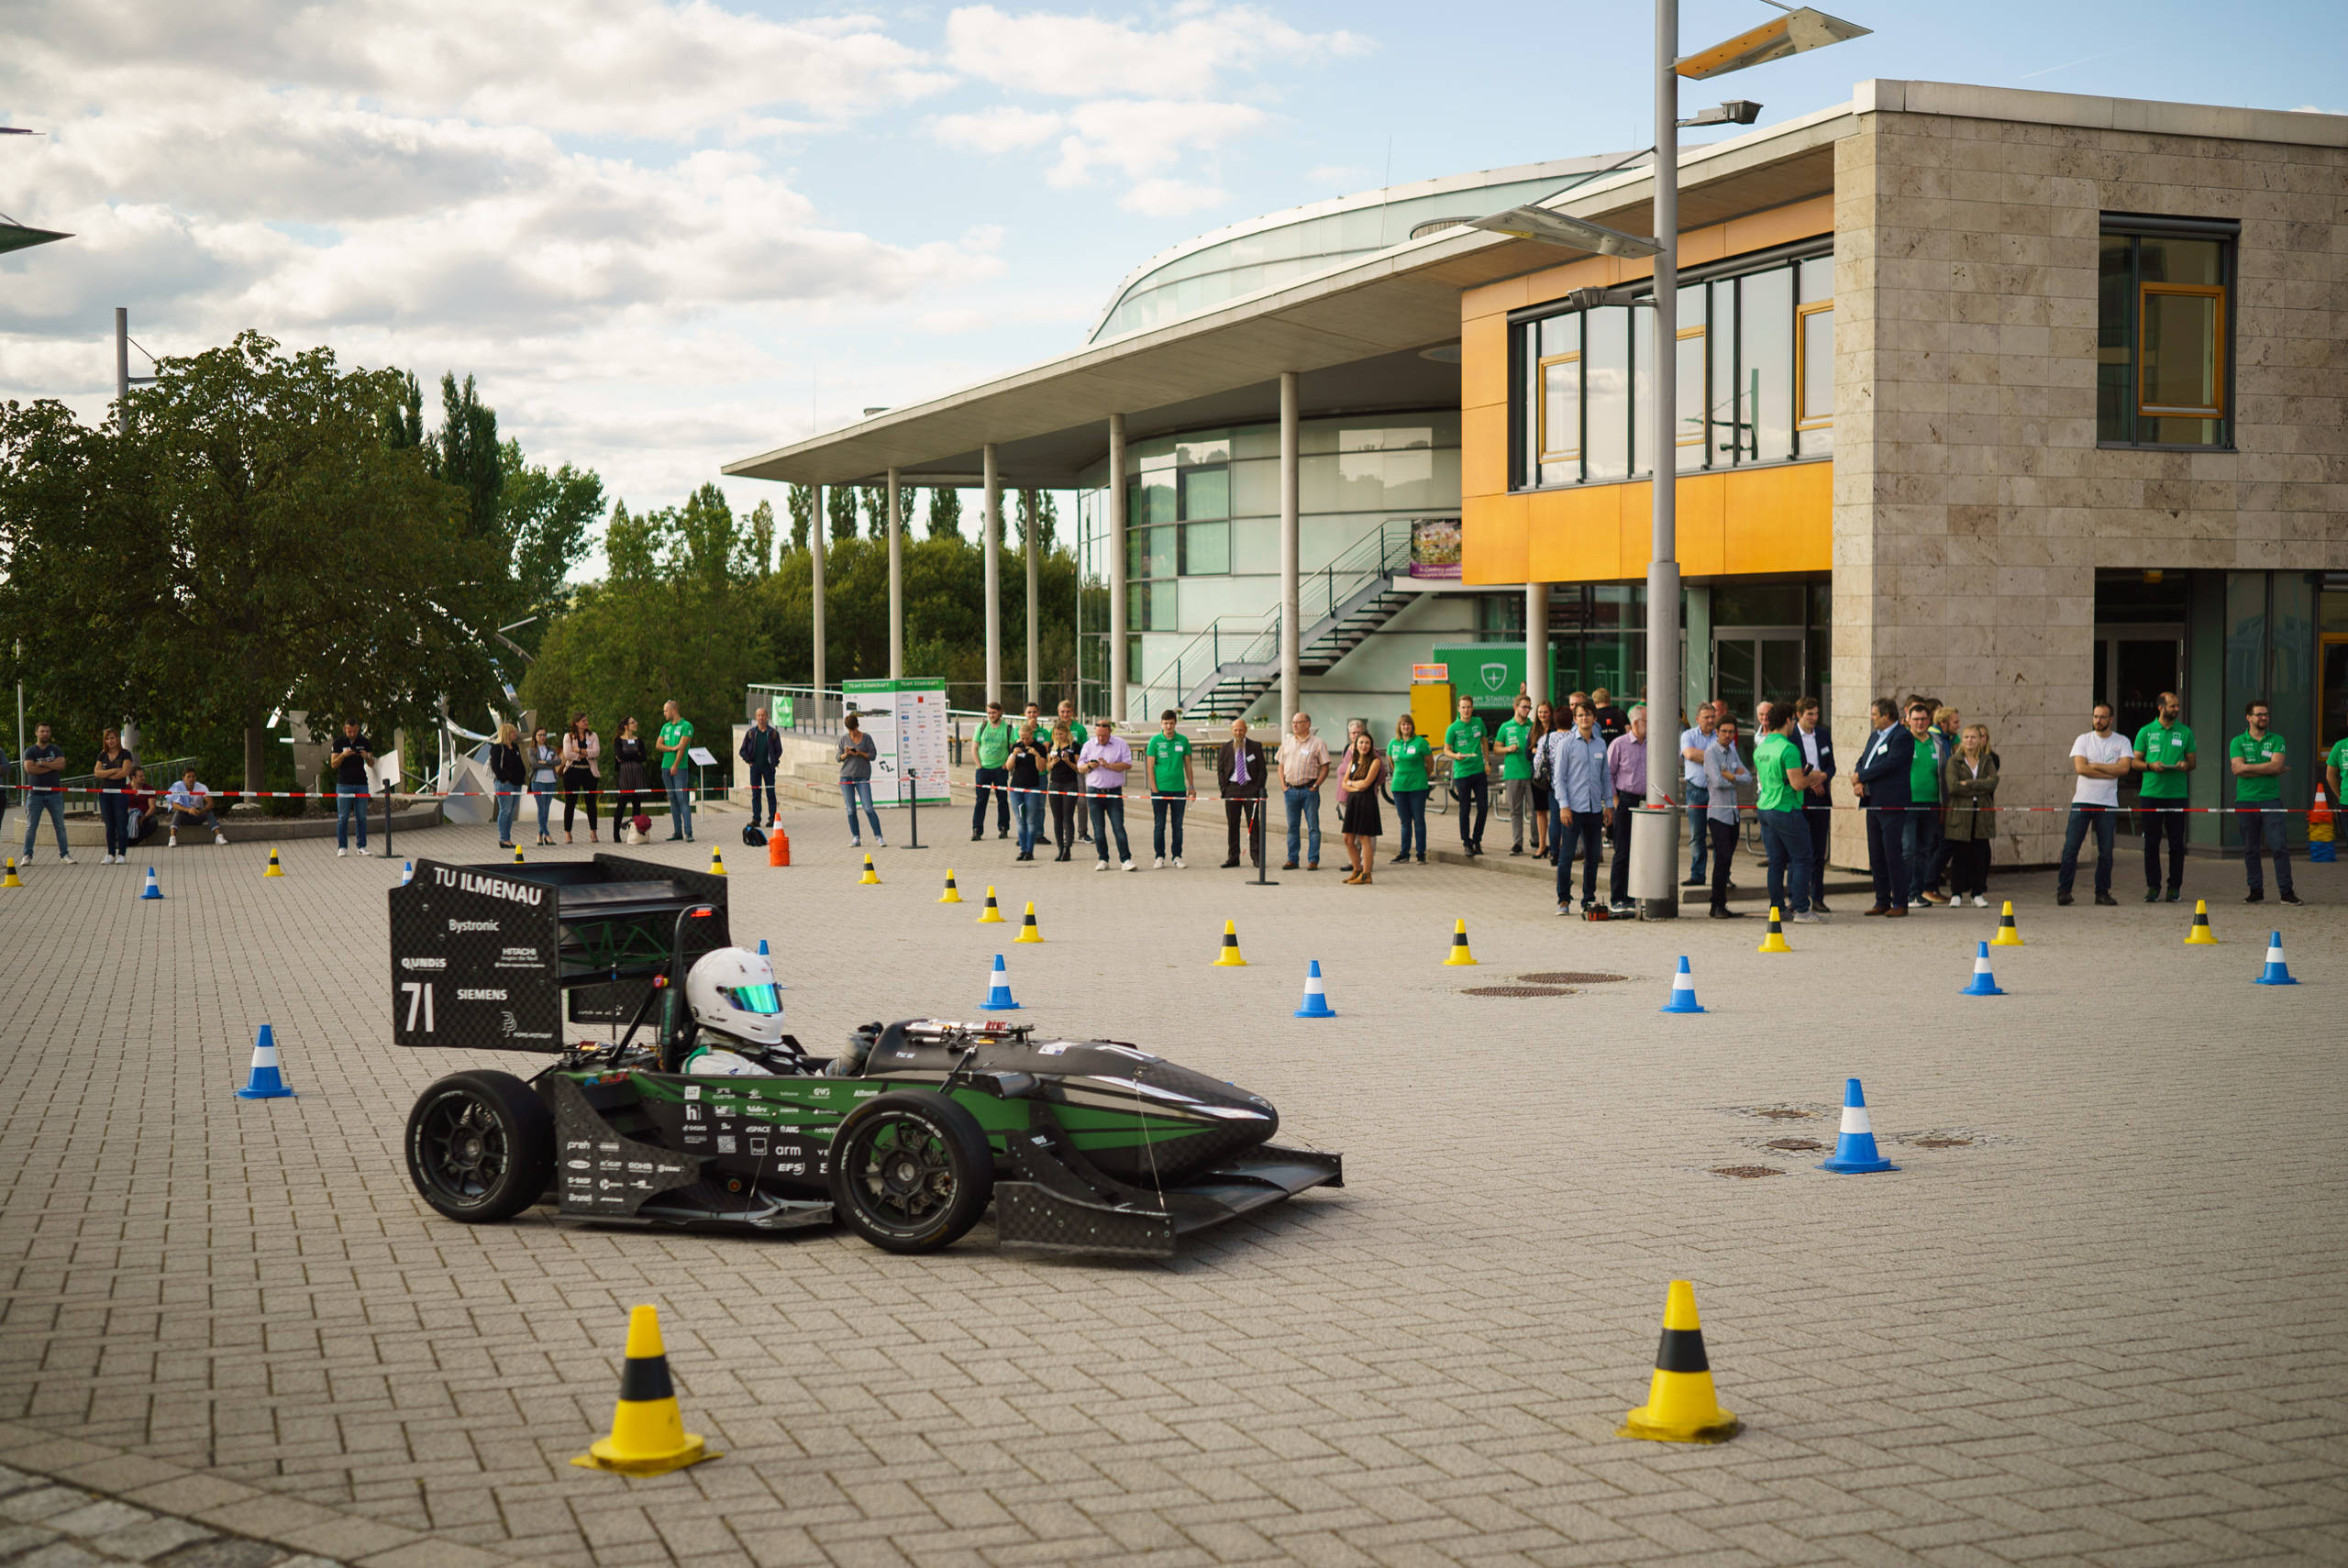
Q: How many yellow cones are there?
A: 15